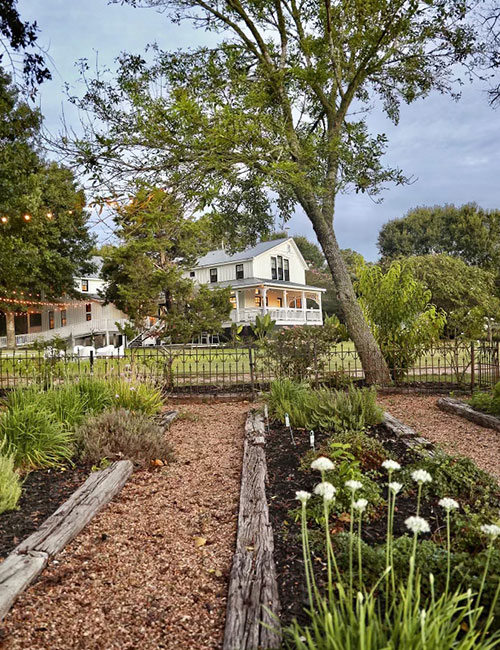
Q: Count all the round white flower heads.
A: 11